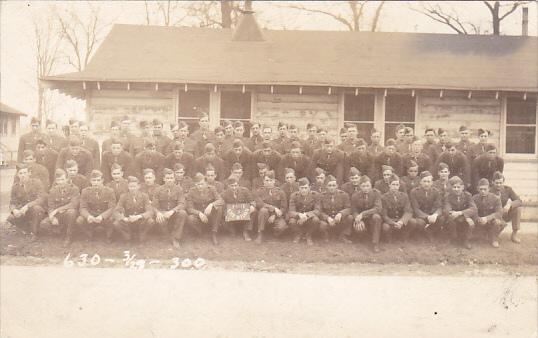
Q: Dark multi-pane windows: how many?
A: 5